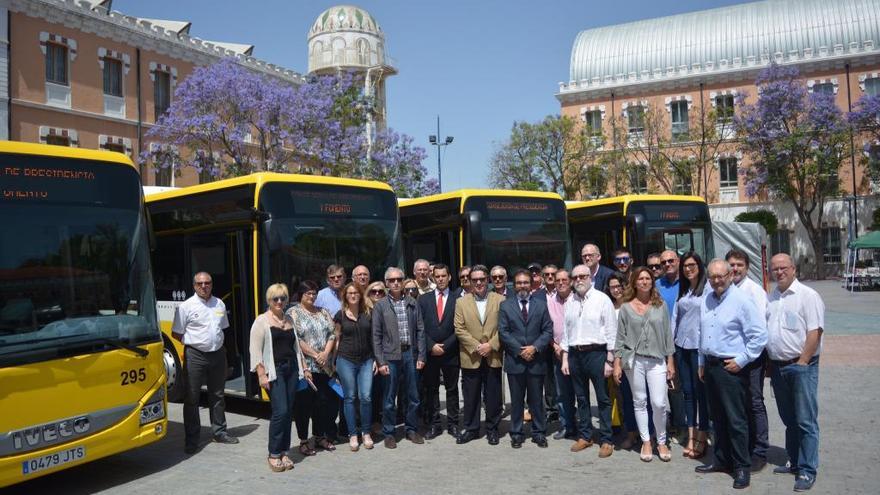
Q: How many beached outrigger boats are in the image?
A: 0